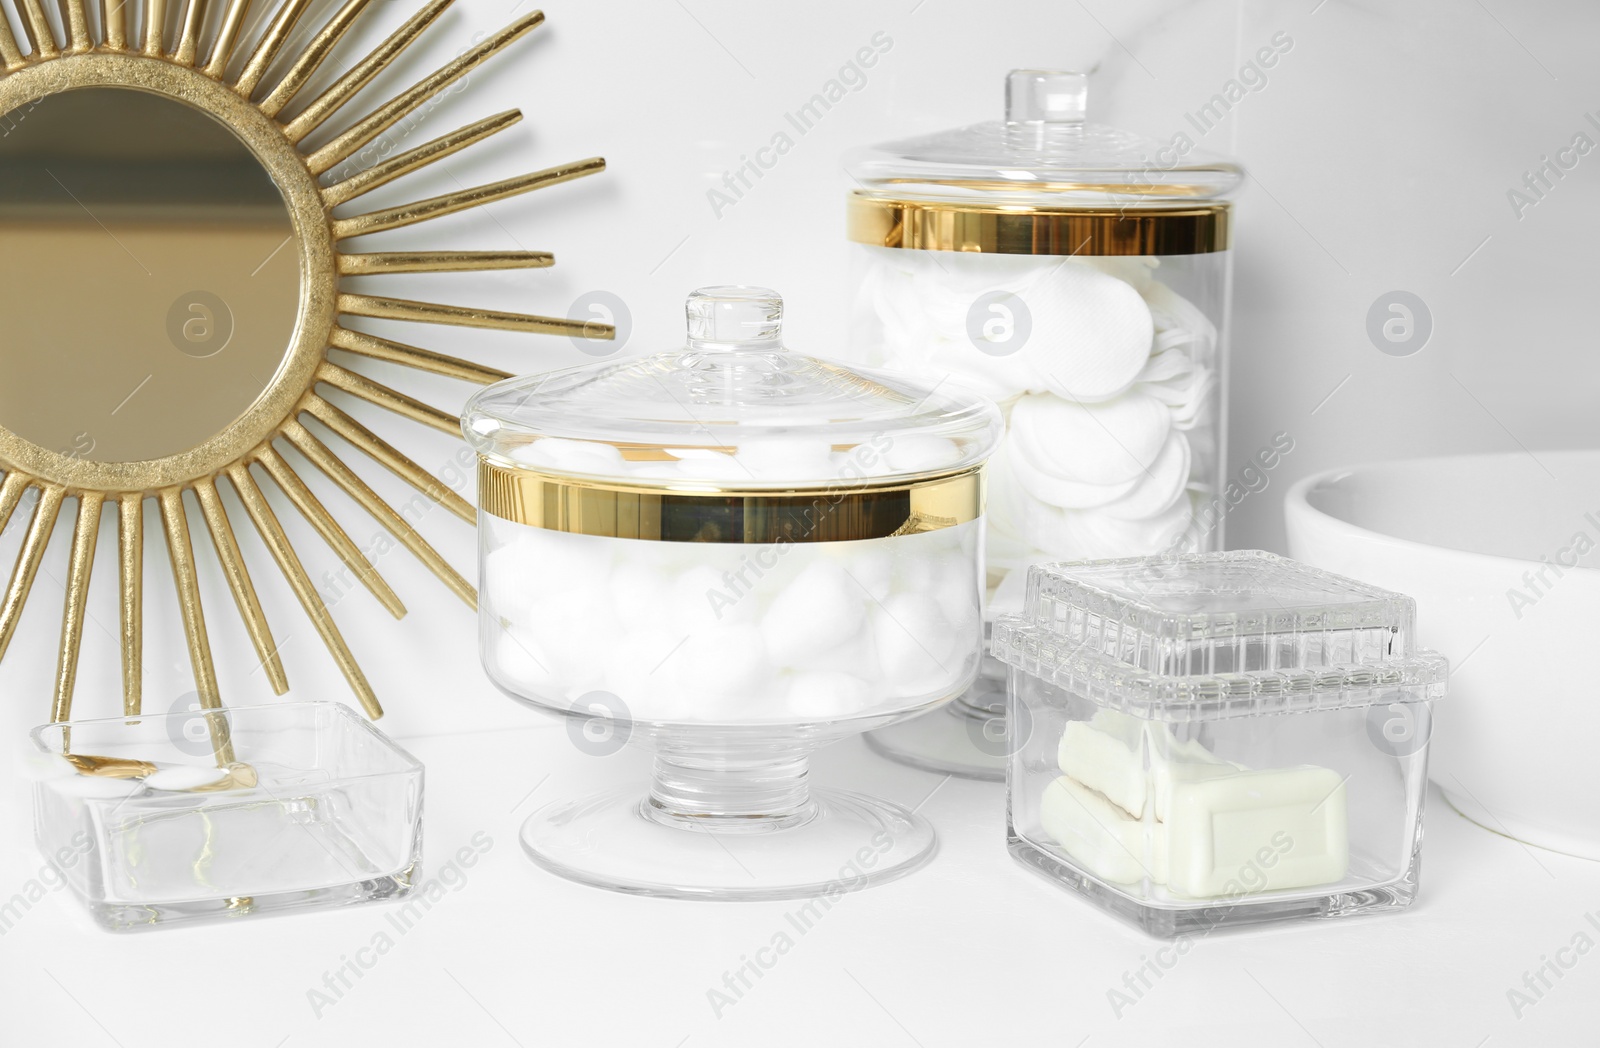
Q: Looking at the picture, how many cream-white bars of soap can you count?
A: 3